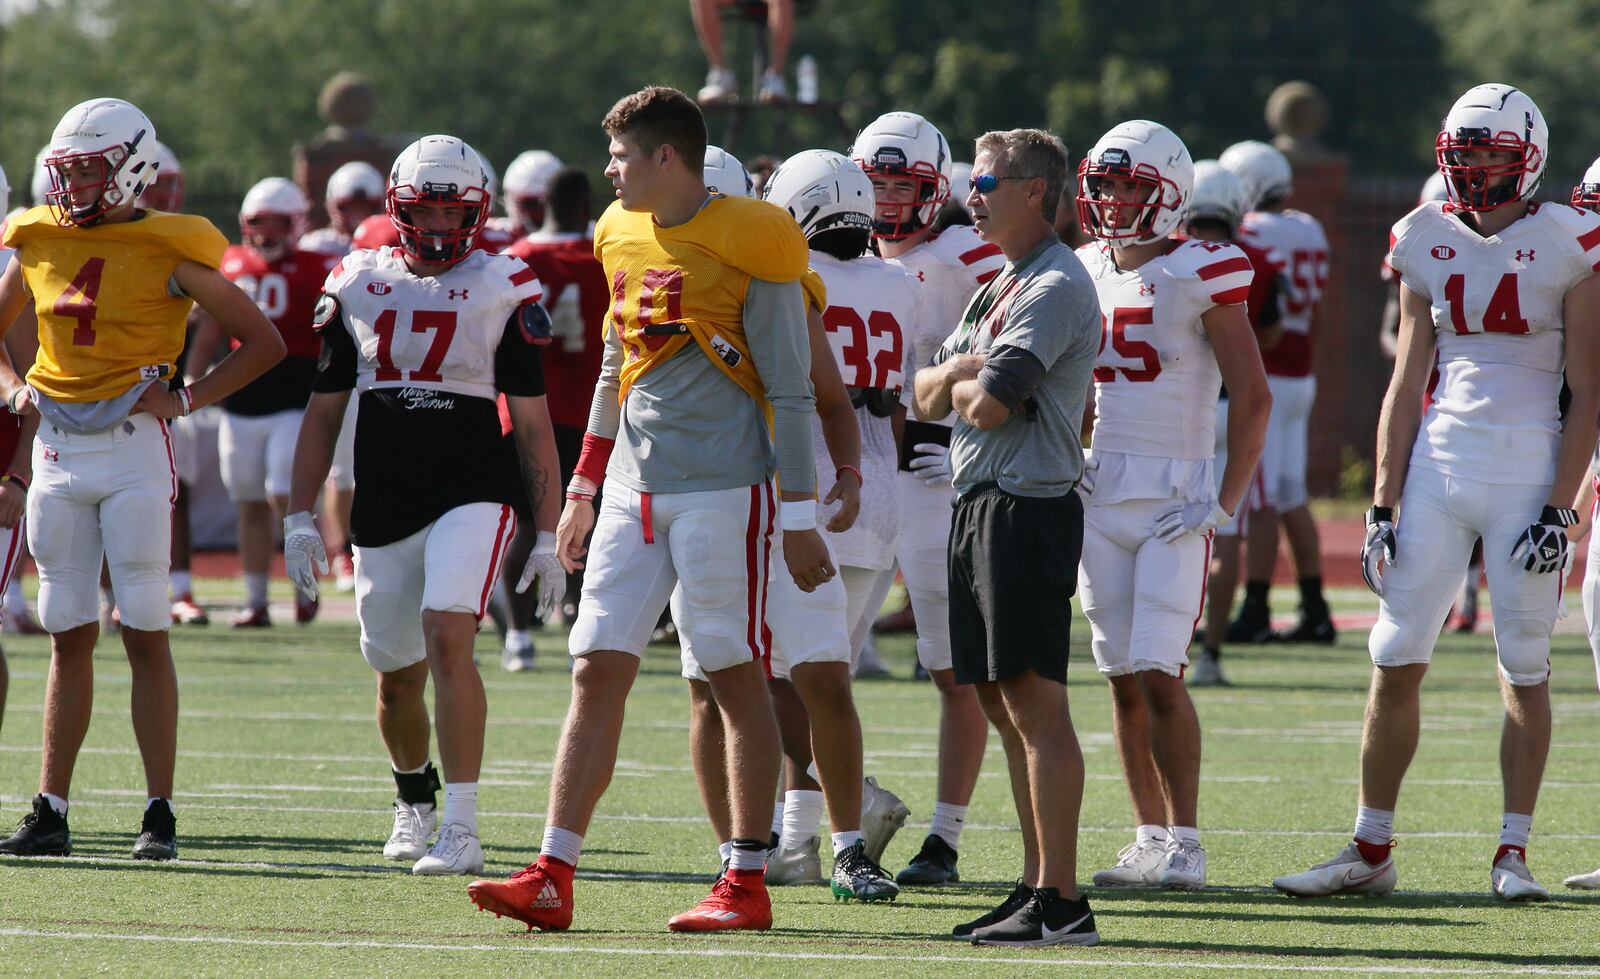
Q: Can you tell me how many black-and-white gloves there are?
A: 2